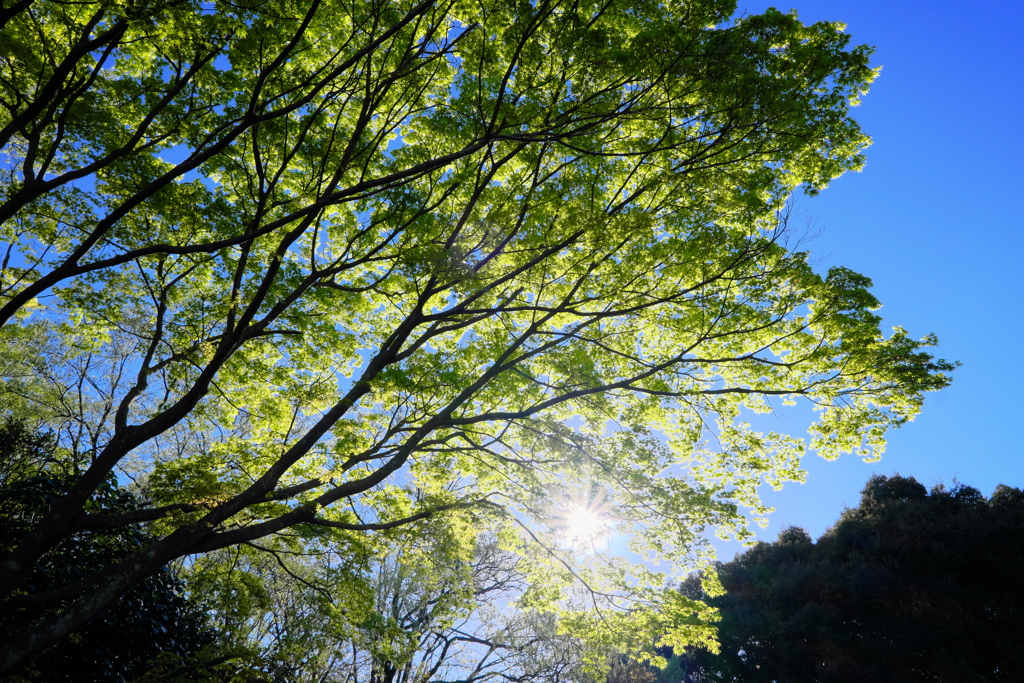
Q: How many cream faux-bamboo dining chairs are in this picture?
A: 0